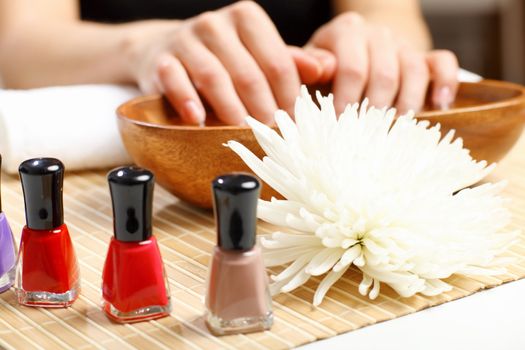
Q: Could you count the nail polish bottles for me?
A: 4